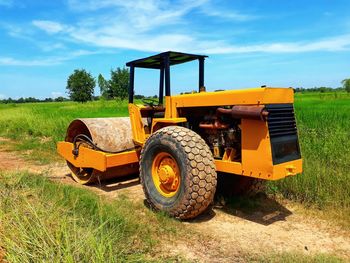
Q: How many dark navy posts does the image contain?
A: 4